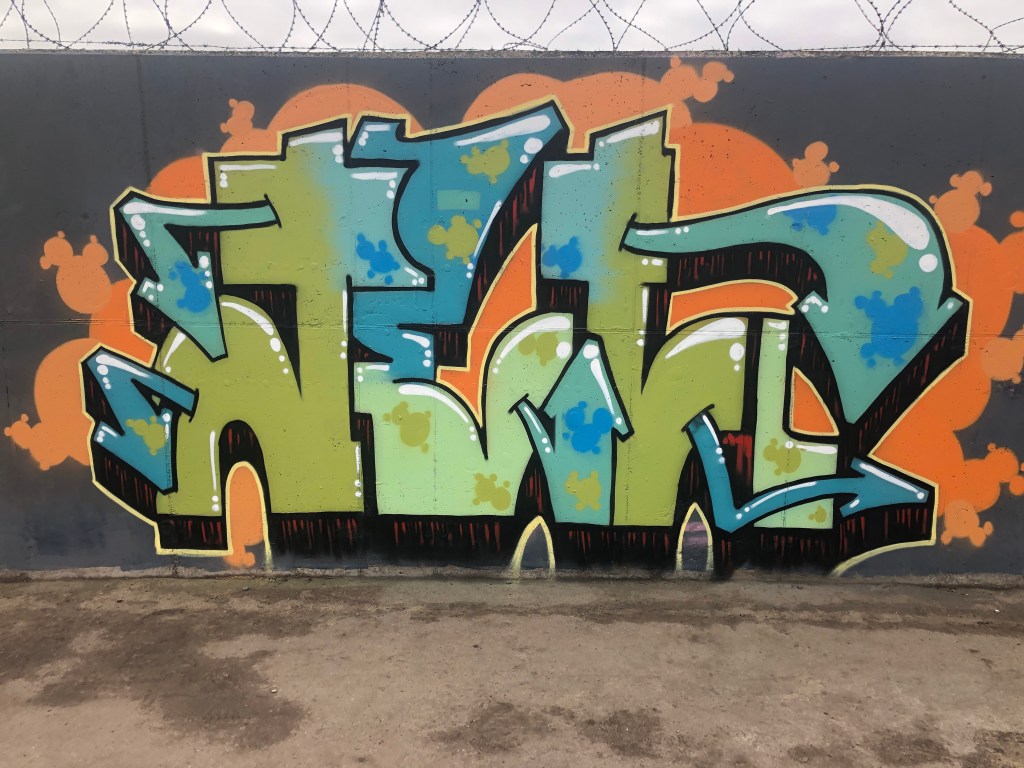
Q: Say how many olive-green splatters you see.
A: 10